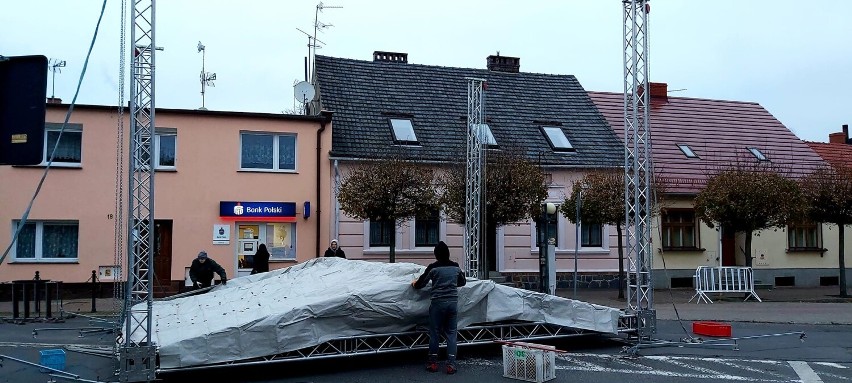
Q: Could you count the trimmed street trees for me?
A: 5